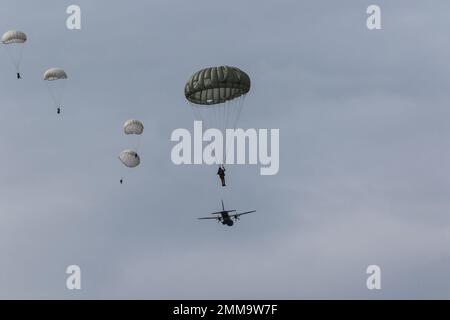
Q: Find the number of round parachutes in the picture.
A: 5